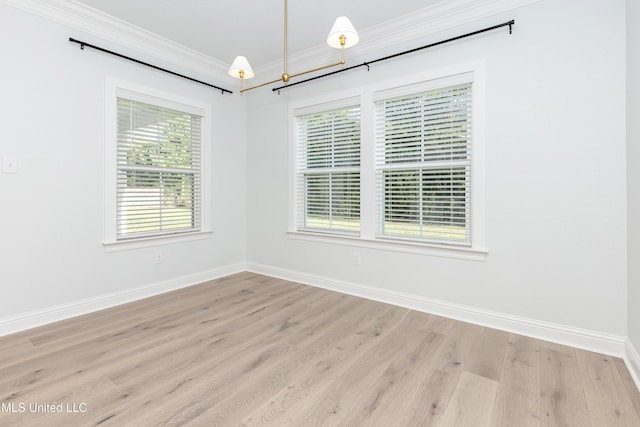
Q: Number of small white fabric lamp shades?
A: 2